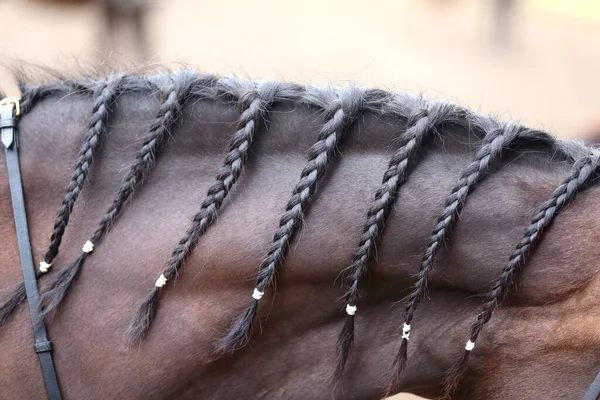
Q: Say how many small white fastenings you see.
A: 7